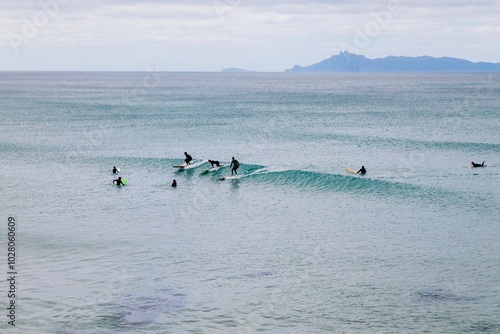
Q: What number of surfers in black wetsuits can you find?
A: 8